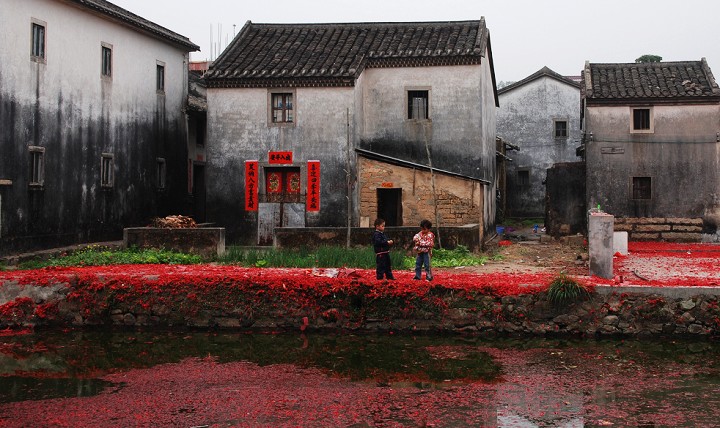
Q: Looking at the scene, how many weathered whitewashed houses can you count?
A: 4